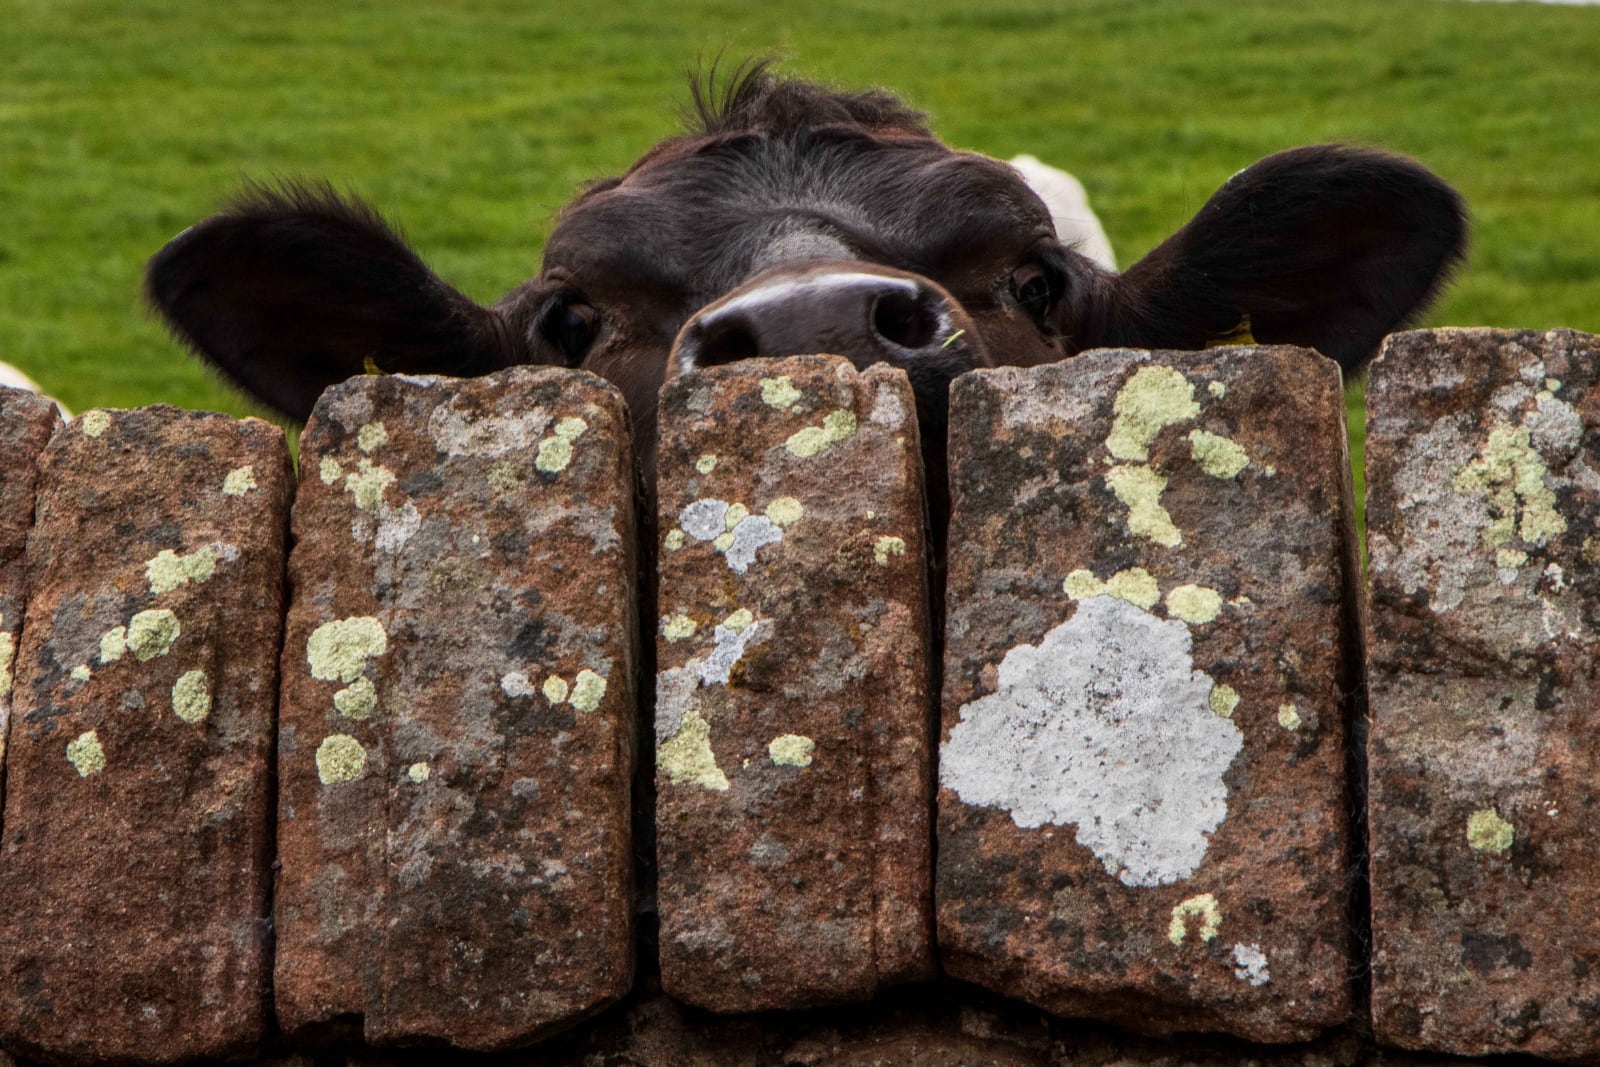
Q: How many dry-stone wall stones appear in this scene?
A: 6